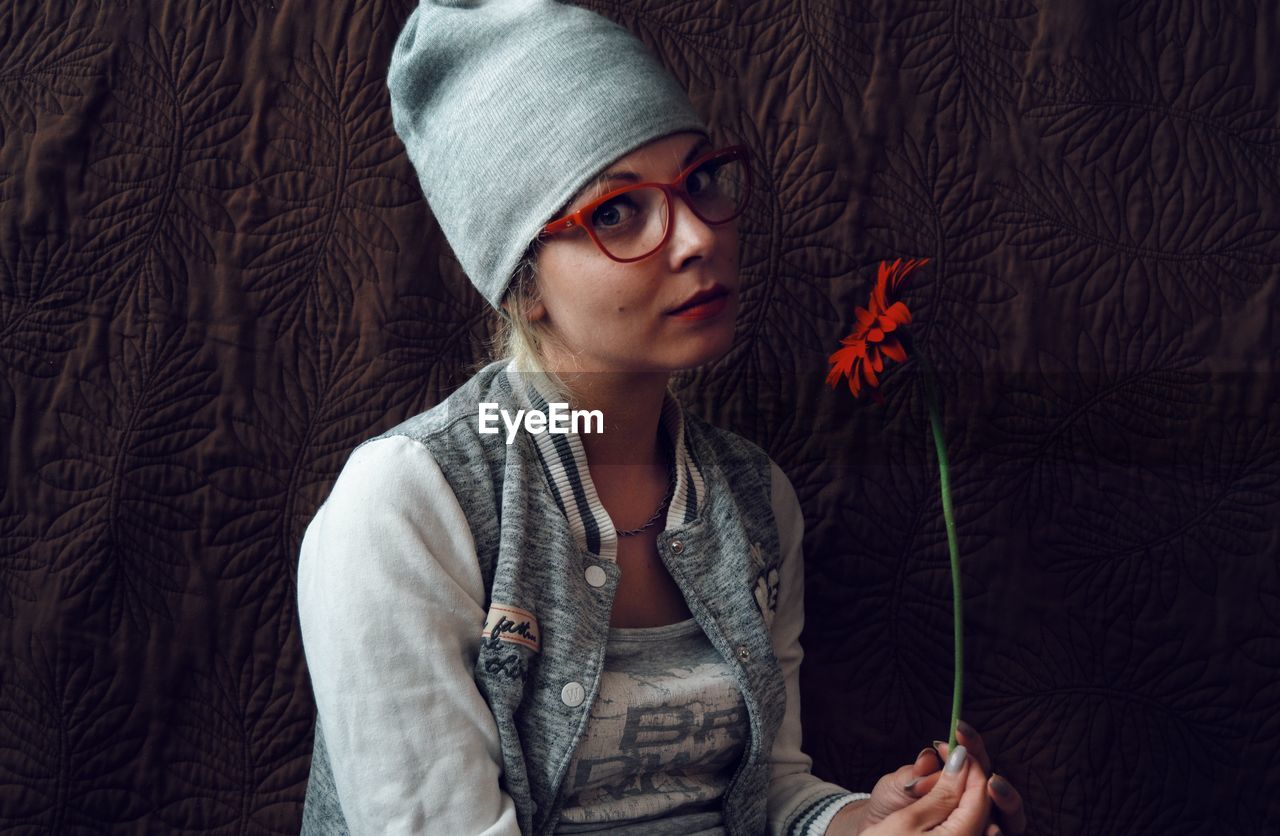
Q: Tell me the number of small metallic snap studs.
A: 2